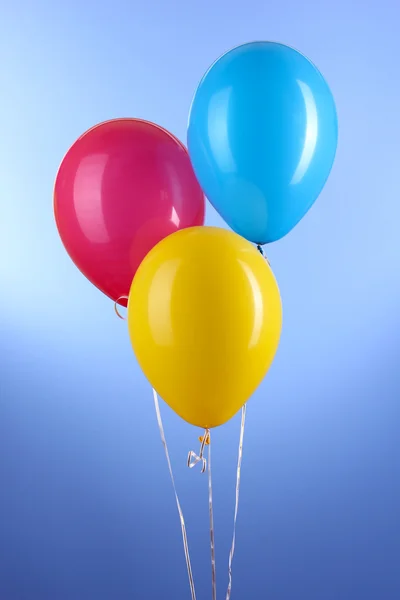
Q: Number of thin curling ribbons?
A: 3